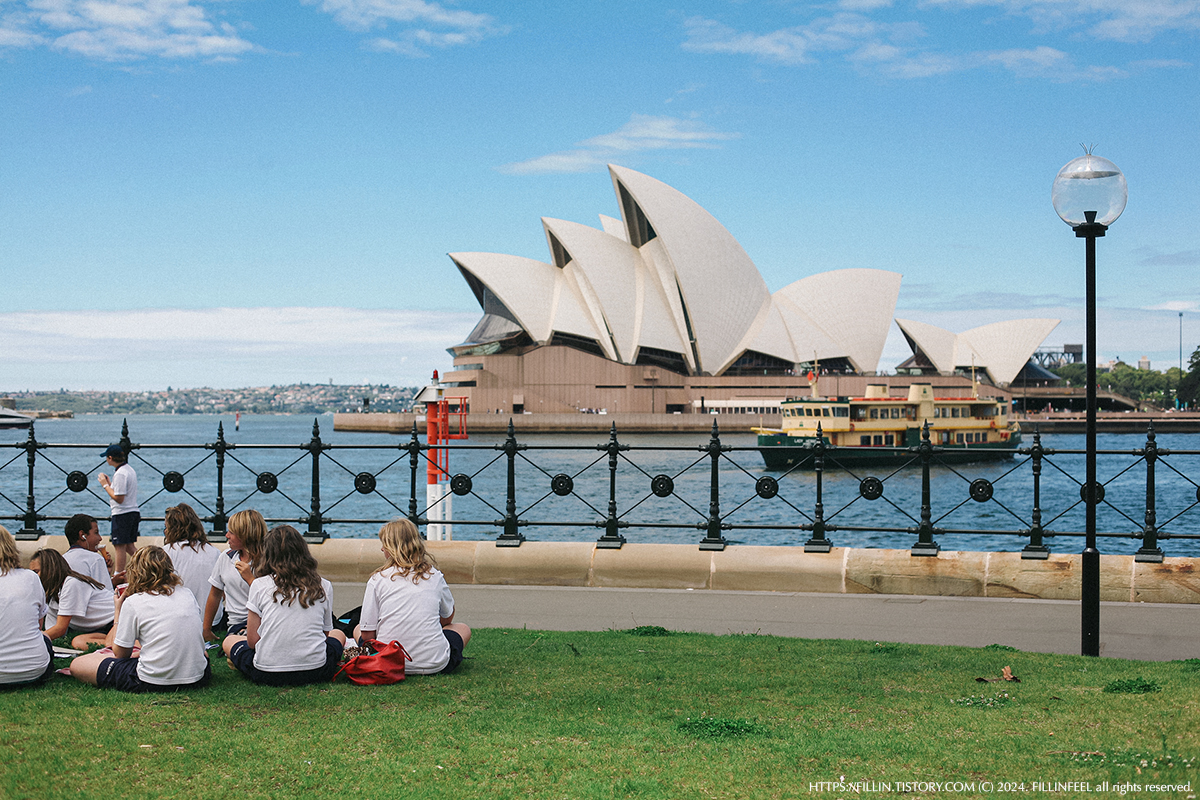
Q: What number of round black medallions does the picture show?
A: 11